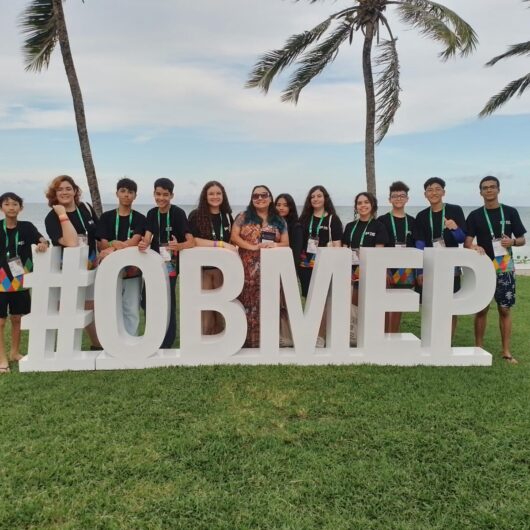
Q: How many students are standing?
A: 11